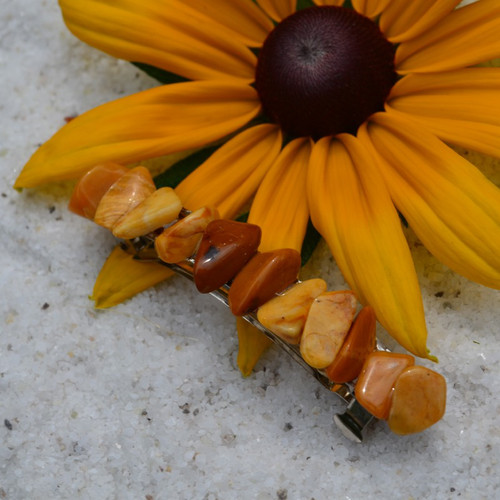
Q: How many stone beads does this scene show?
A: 11